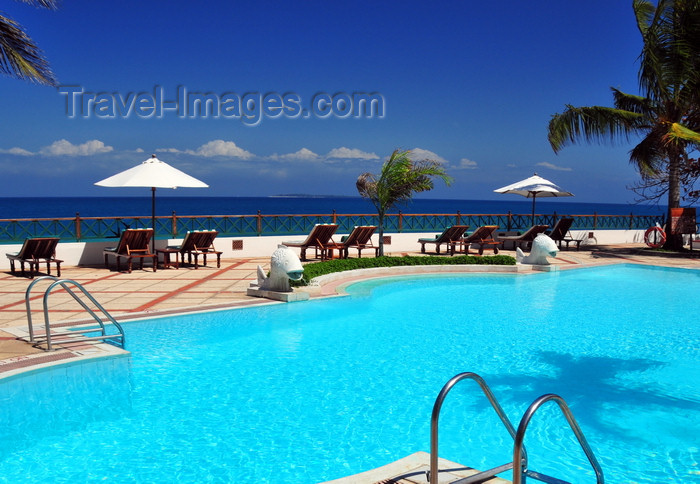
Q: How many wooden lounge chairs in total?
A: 9